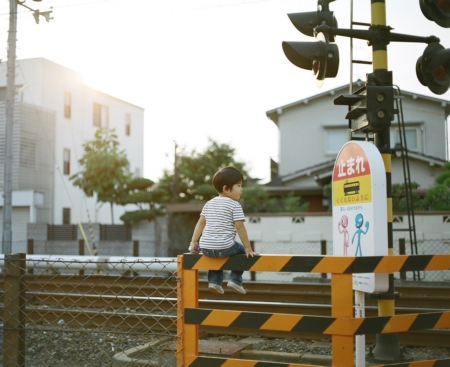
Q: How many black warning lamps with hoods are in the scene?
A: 4